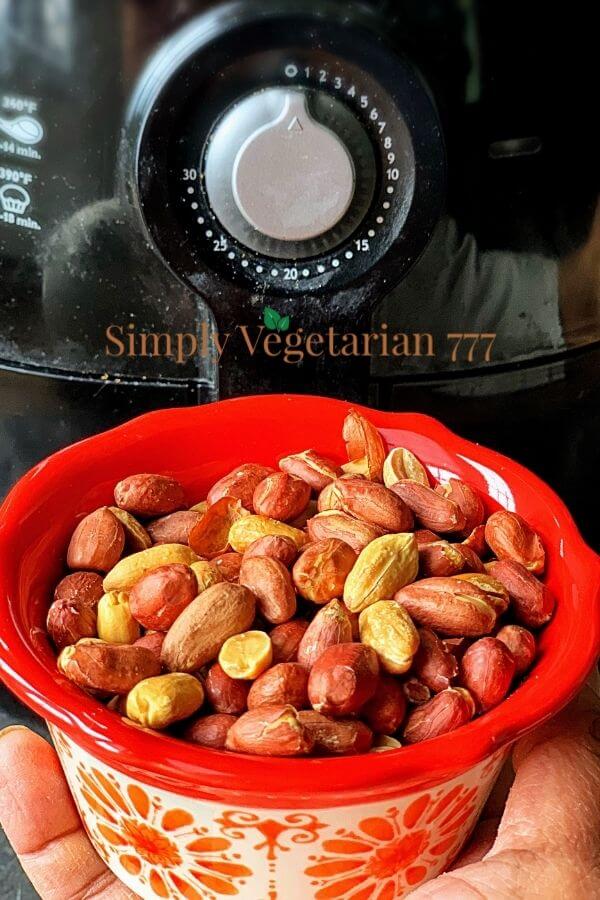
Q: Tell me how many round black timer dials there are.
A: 1